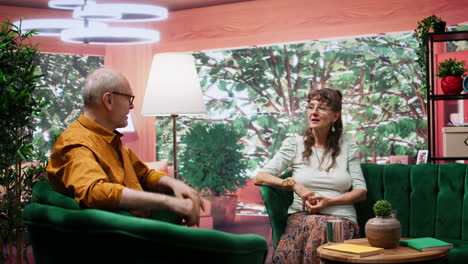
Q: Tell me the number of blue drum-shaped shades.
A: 0